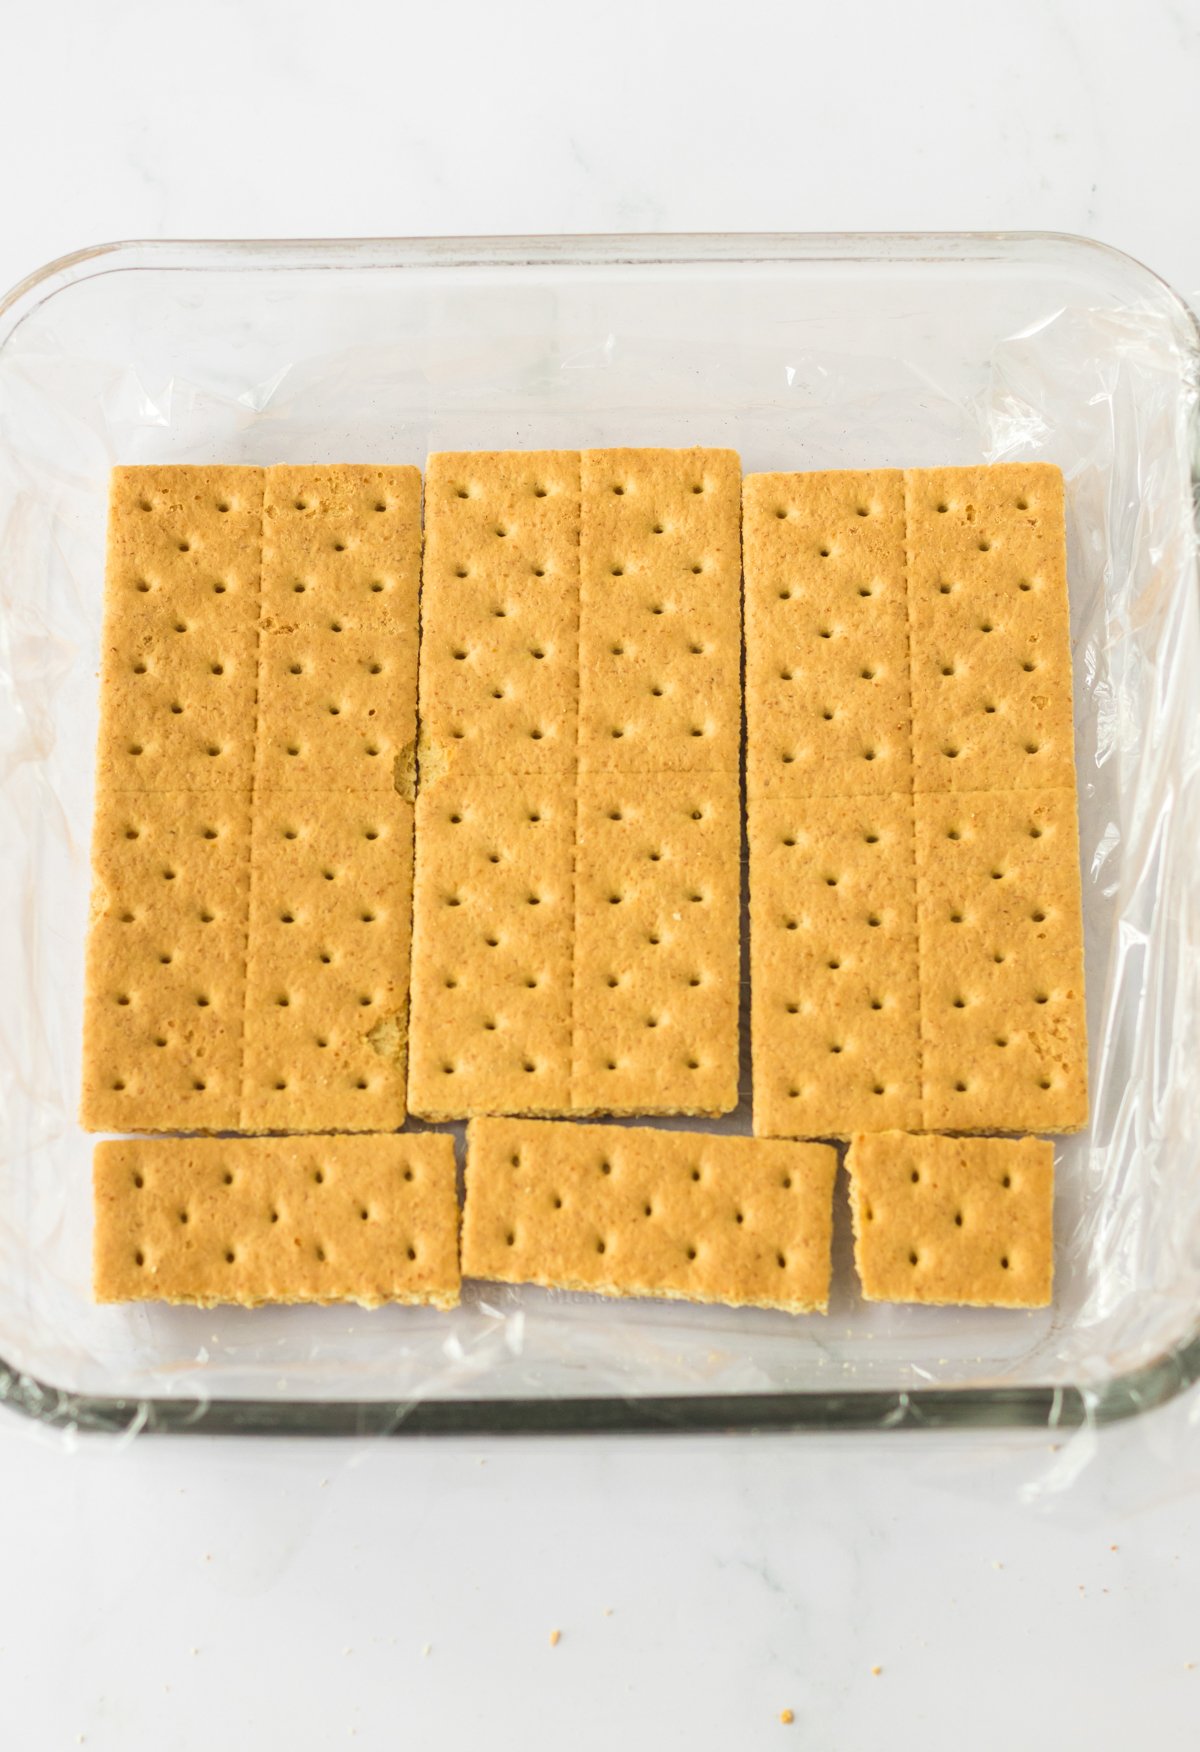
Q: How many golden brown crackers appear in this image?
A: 6